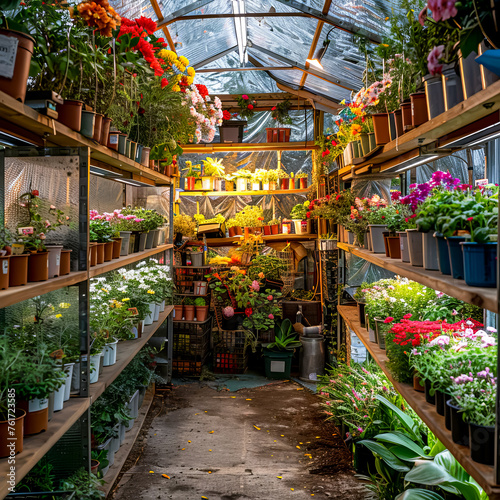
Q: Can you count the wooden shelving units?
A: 3